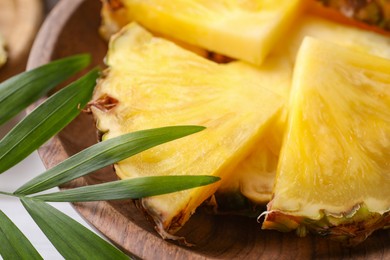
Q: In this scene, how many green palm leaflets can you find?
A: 6